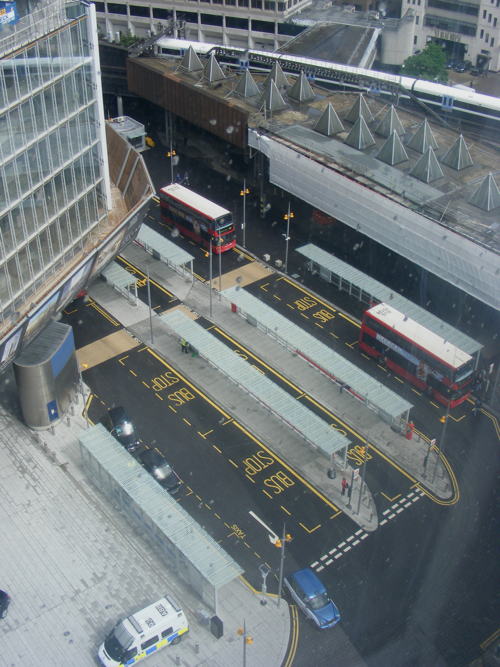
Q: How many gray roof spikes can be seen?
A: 15